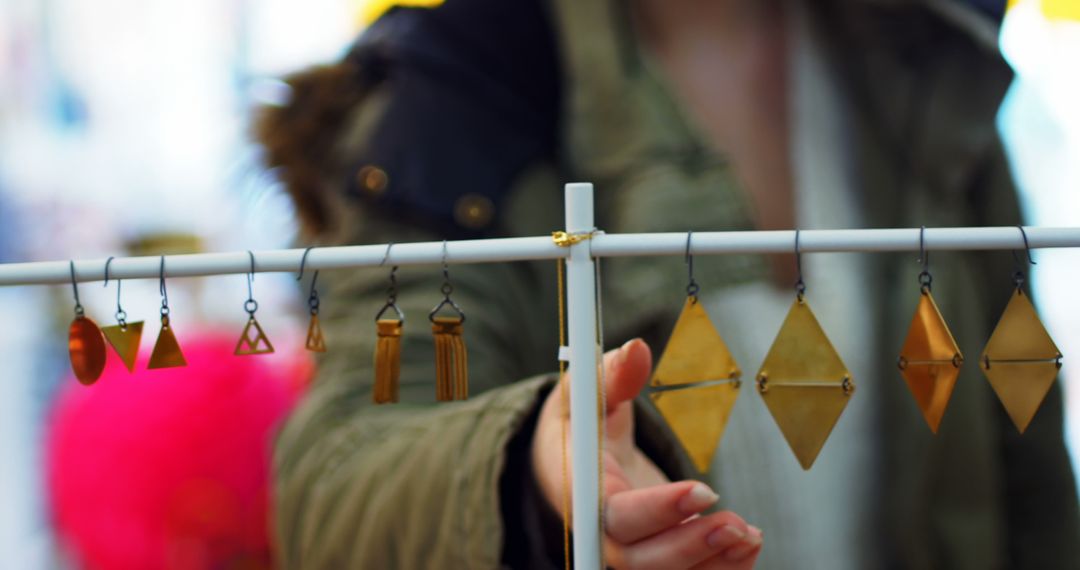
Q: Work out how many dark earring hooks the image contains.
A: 11